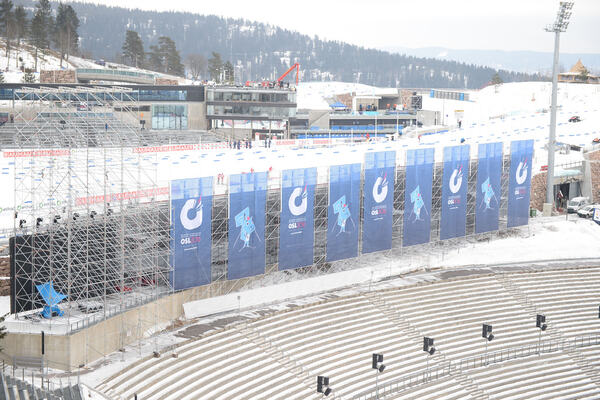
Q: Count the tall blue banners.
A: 9